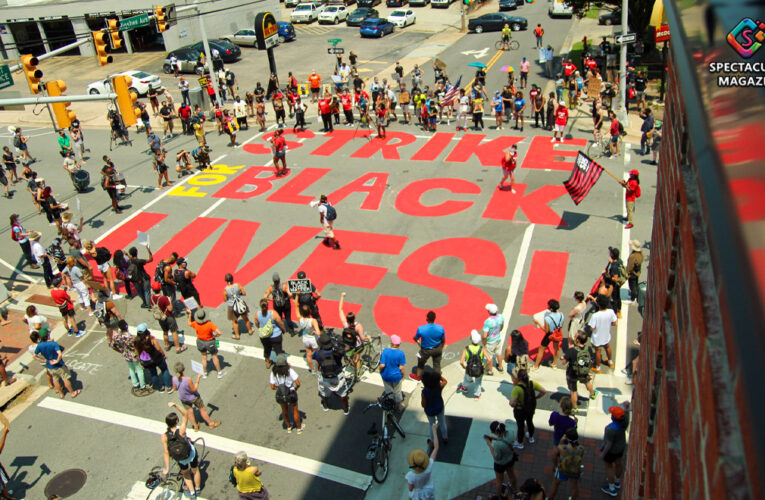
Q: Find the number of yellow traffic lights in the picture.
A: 6